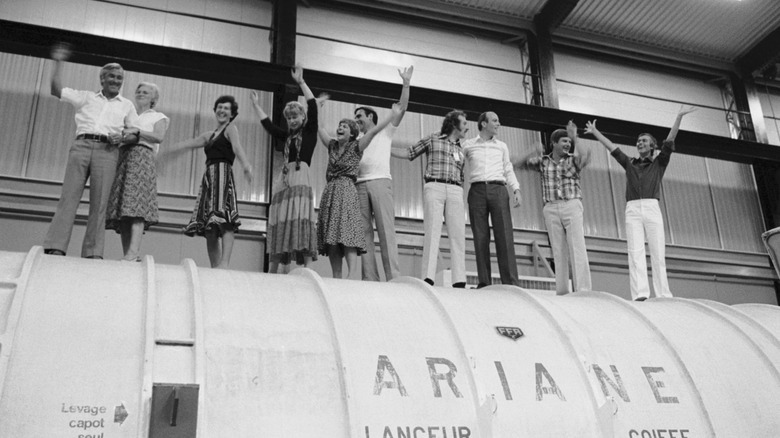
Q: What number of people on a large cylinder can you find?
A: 10